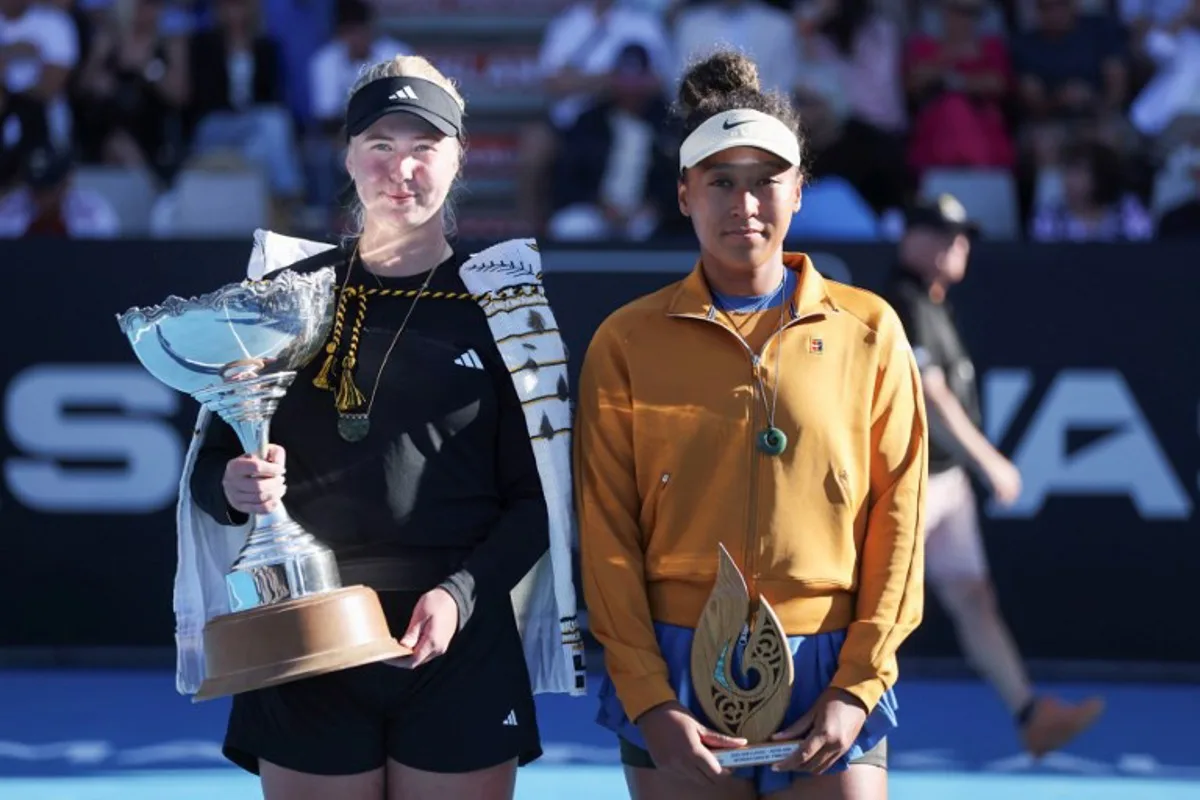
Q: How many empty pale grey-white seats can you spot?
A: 3